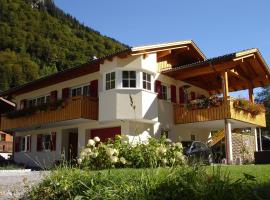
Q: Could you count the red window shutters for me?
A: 12